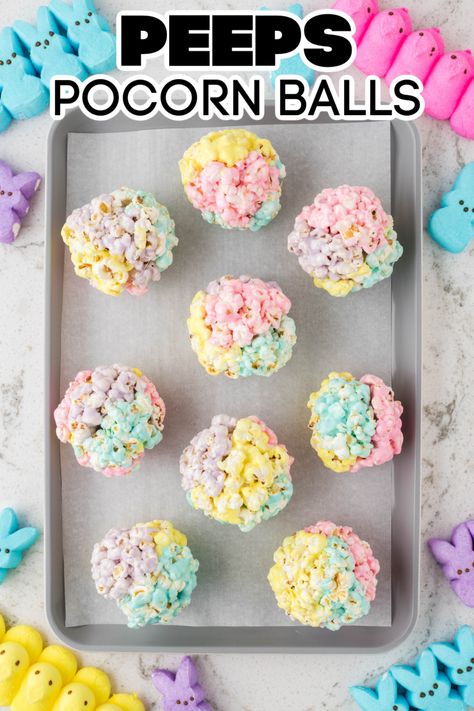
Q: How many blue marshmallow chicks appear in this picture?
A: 0